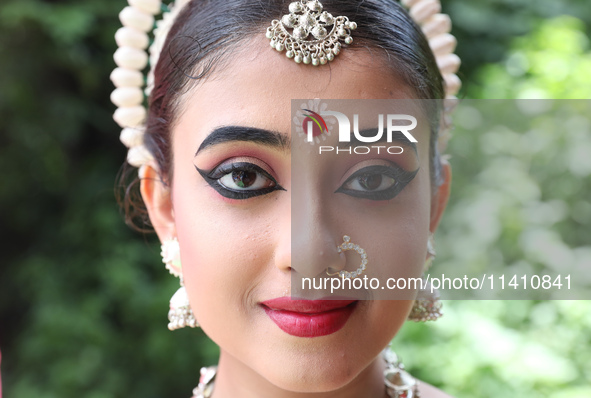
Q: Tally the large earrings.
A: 2